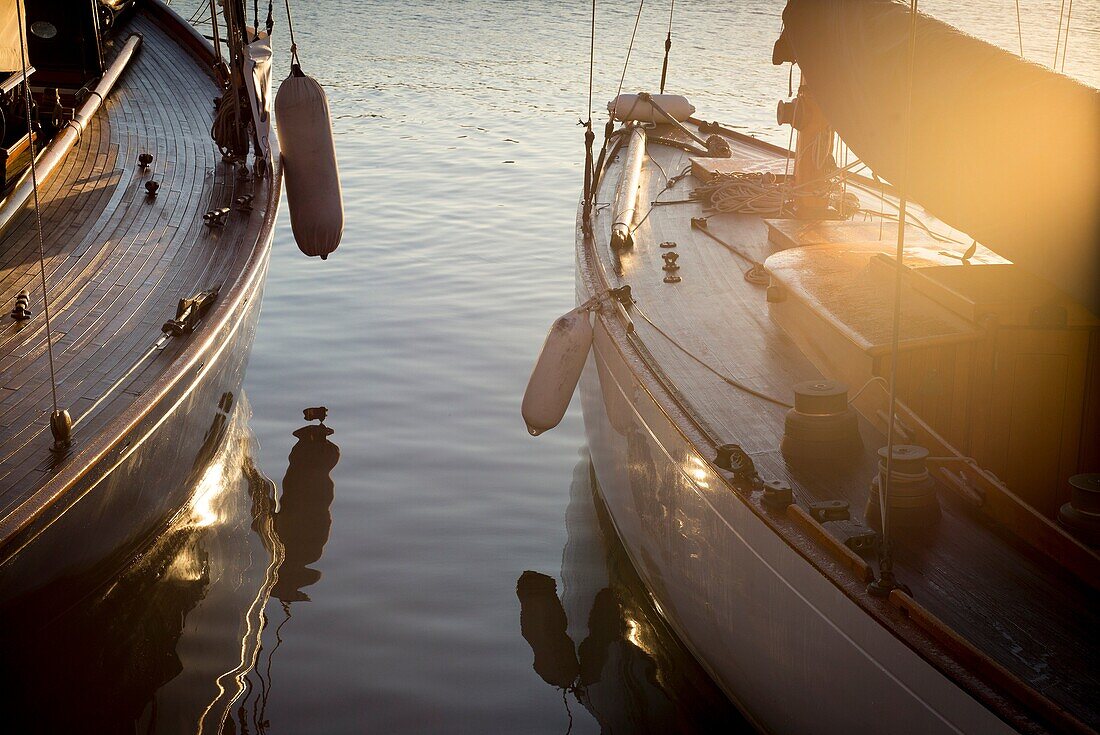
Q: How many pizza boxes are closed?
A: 0